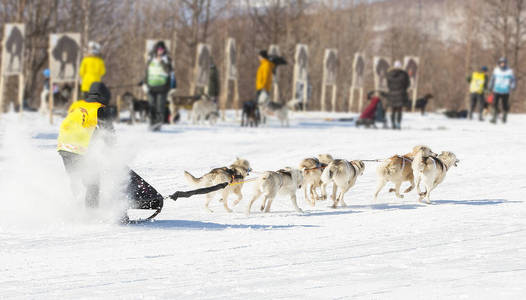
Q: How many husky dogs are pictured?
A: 6